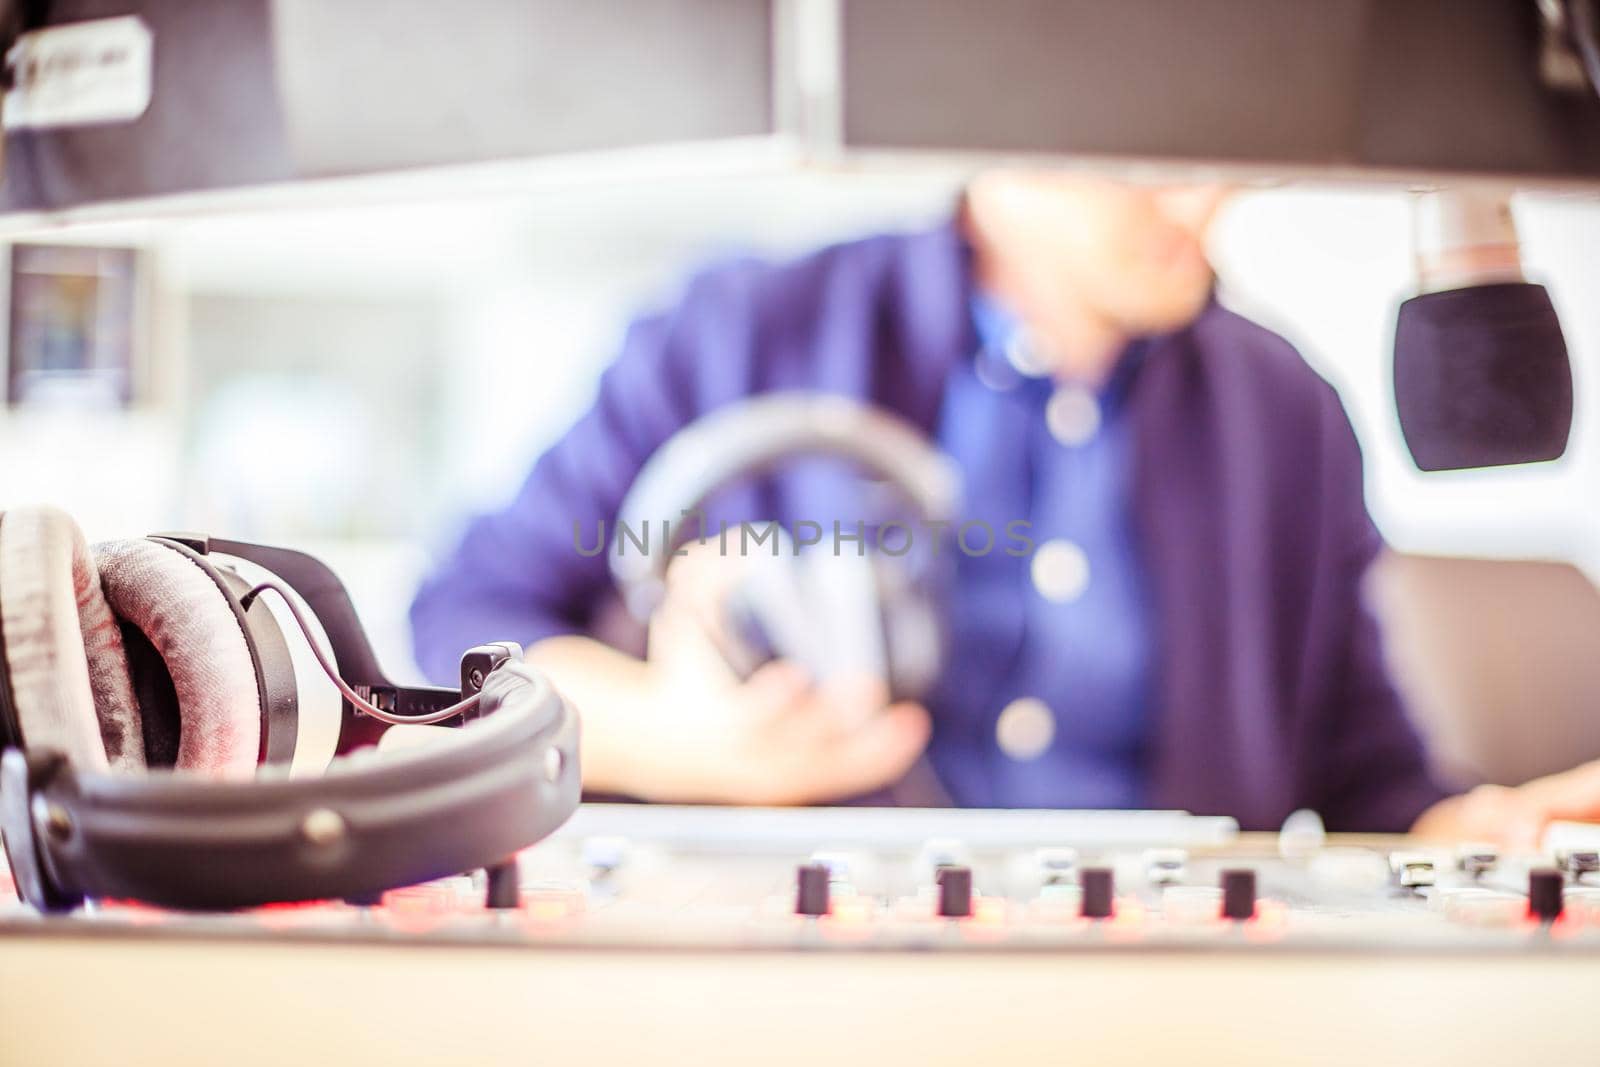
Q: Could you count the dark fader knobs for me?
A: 6